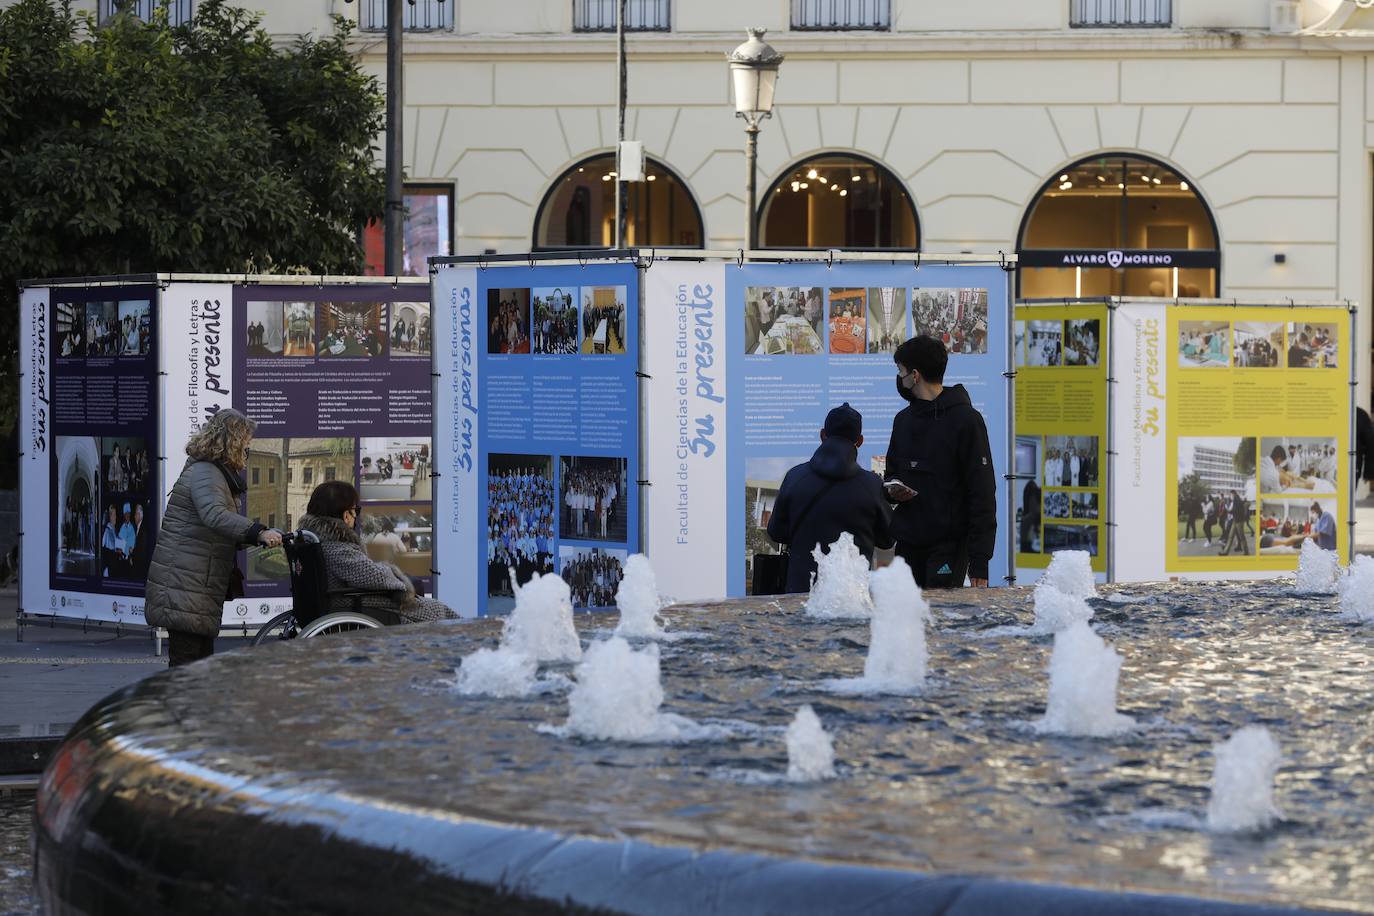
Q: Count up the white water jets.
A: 13